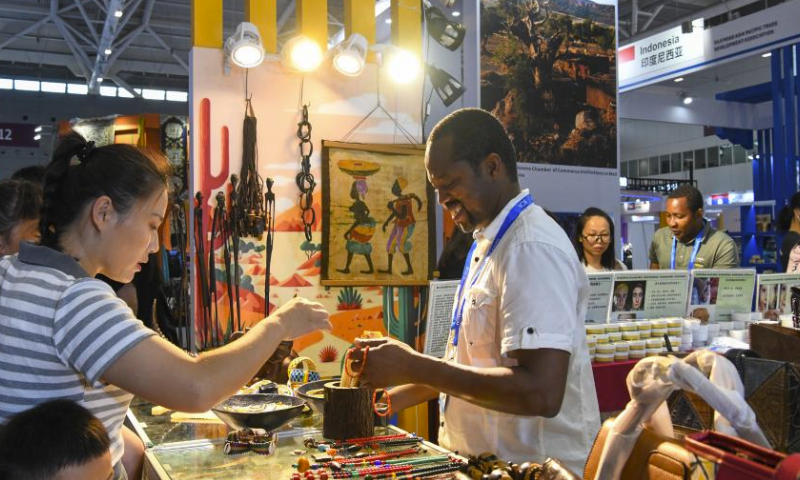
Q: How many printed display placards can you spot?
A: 5